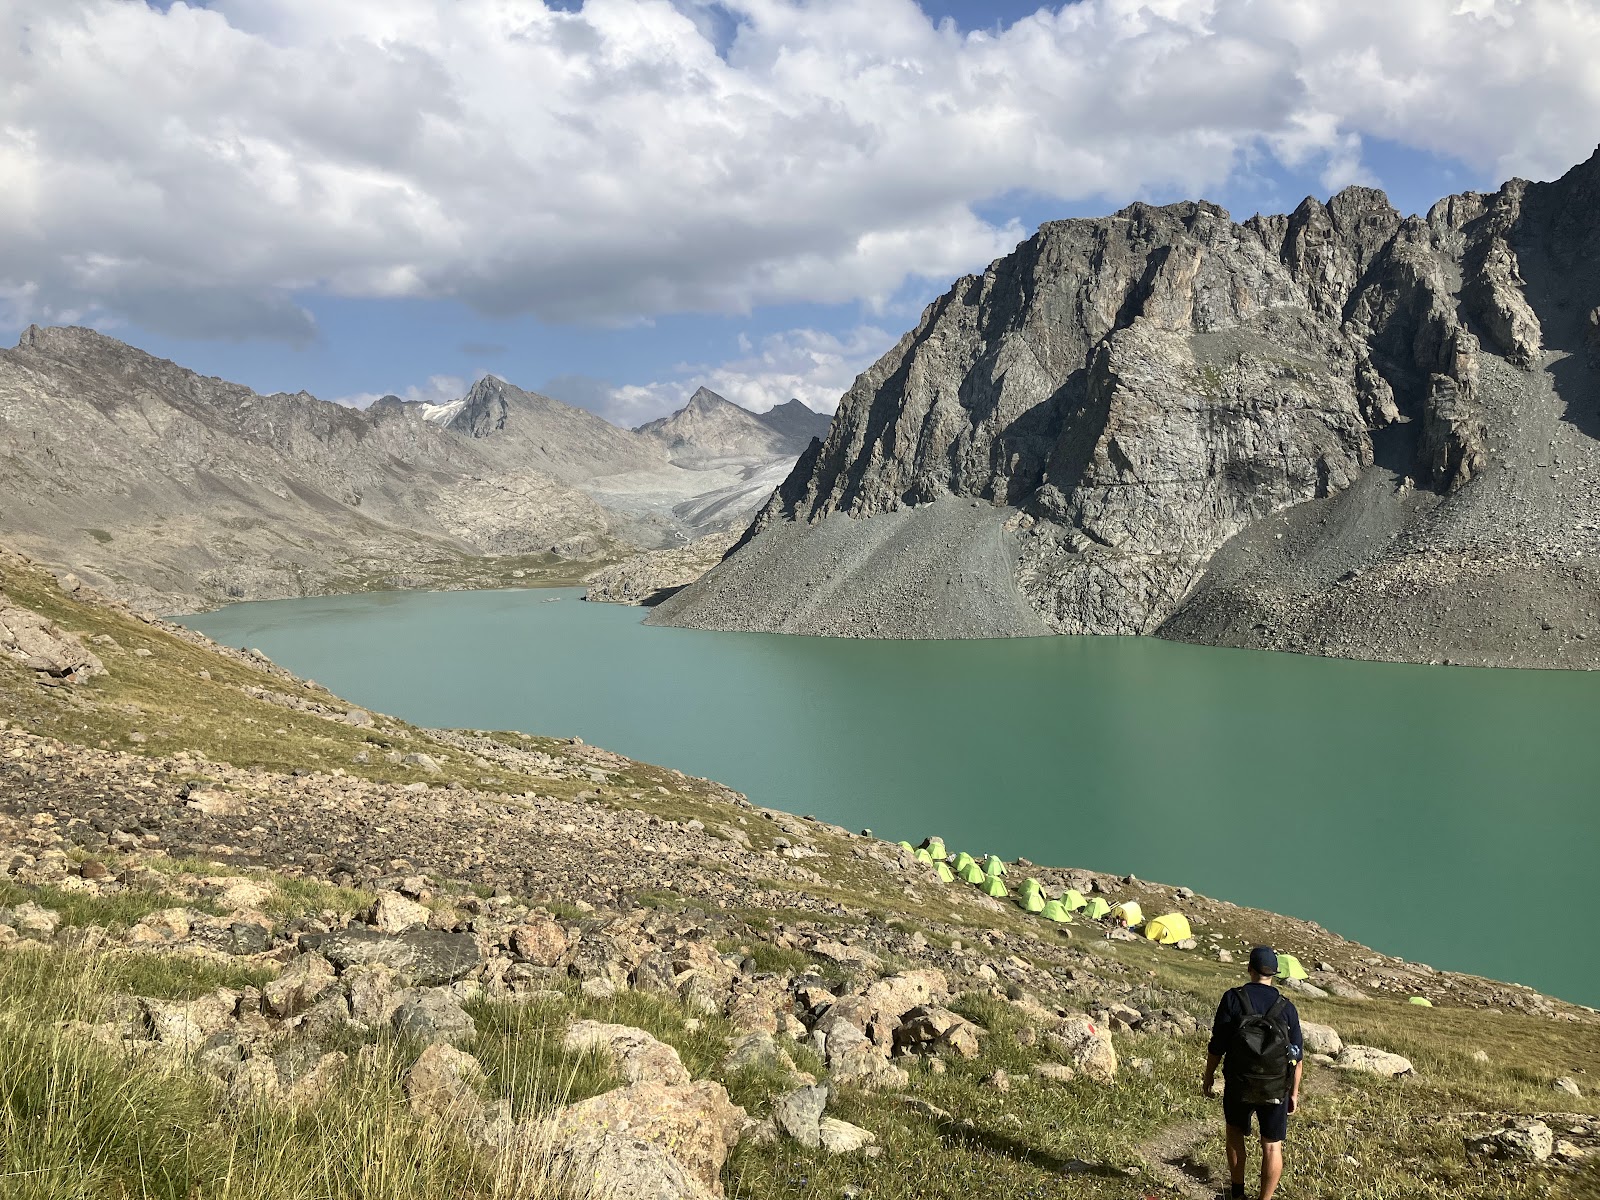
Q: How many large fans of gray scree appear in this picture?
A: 2